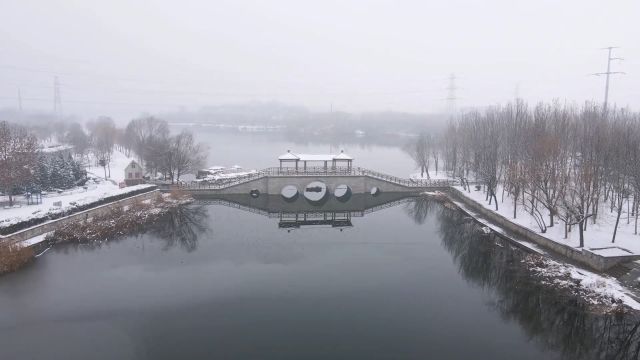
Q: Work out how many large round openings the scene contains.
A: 3